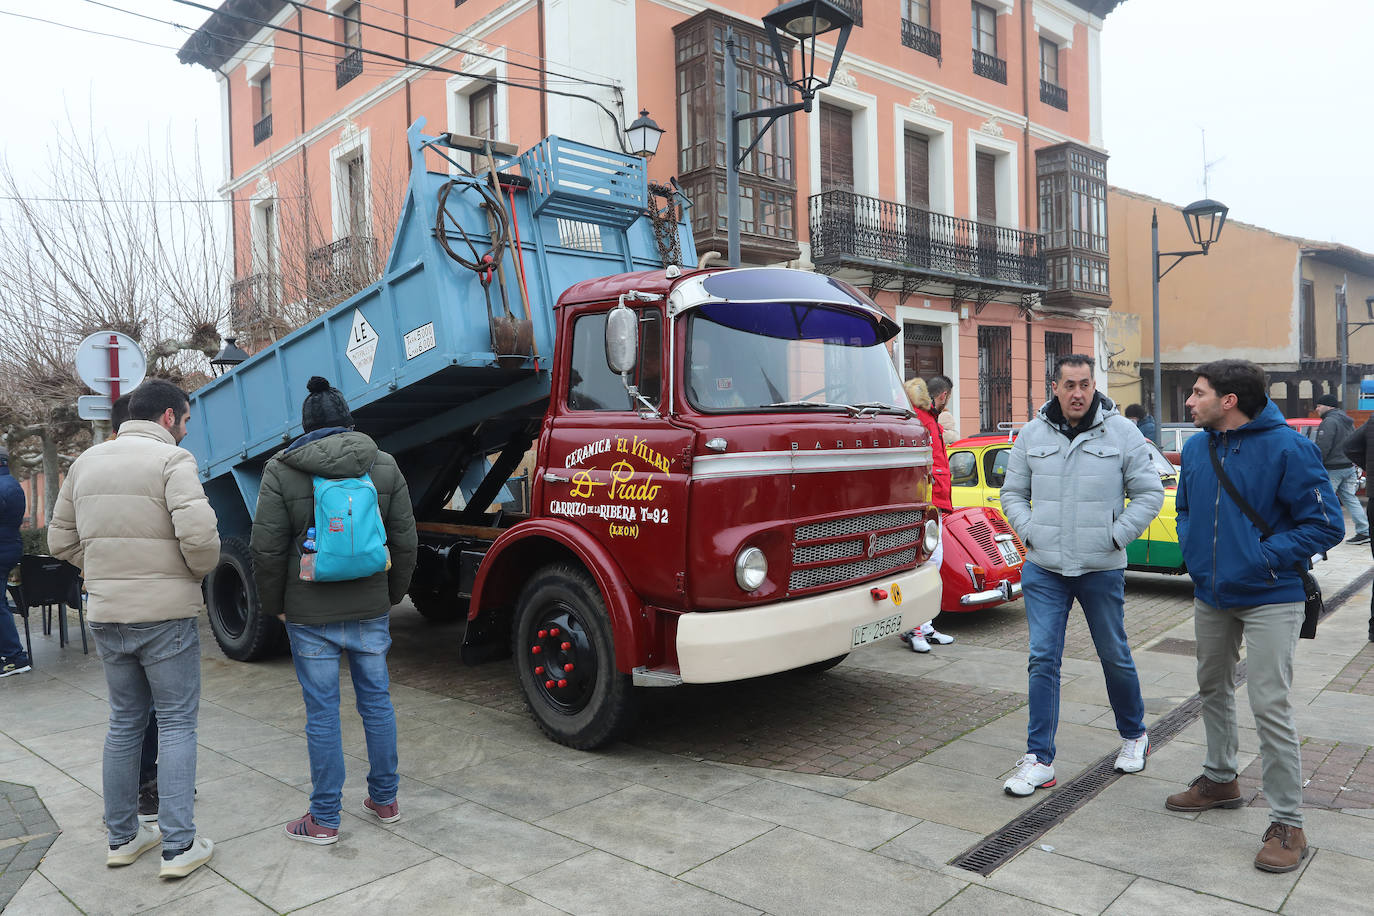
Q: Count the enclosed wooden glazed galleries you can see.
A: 2